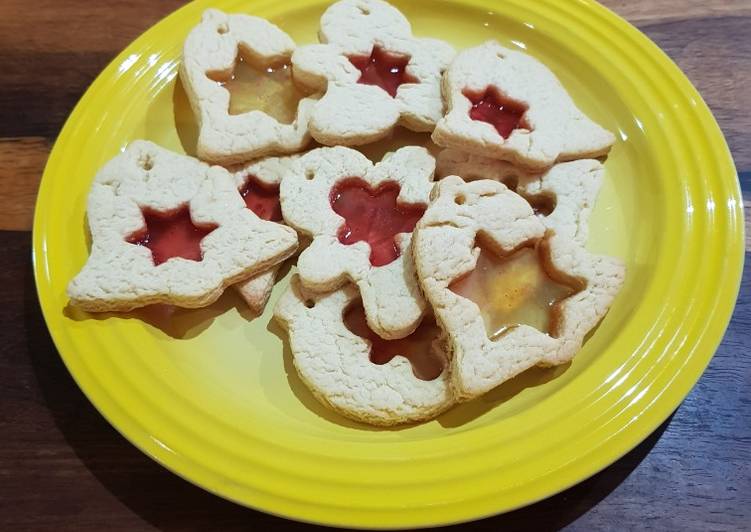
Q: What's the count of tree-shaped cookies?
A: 0